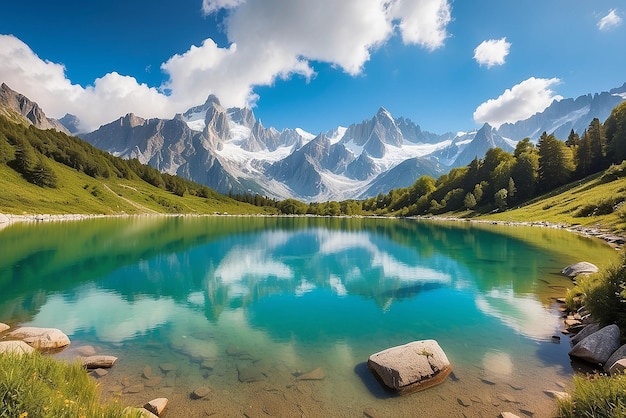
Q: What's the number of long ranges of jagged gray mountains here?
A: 1